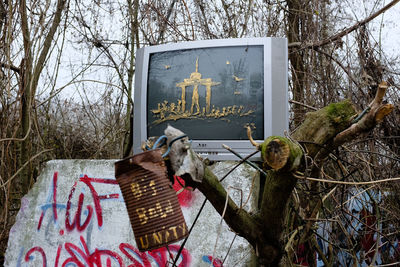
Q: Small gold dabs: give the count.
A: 4